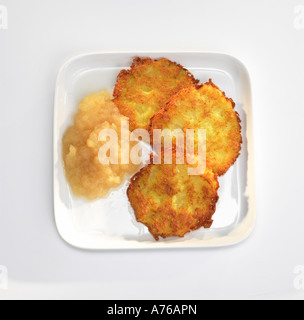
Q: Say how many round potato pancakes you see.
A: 3